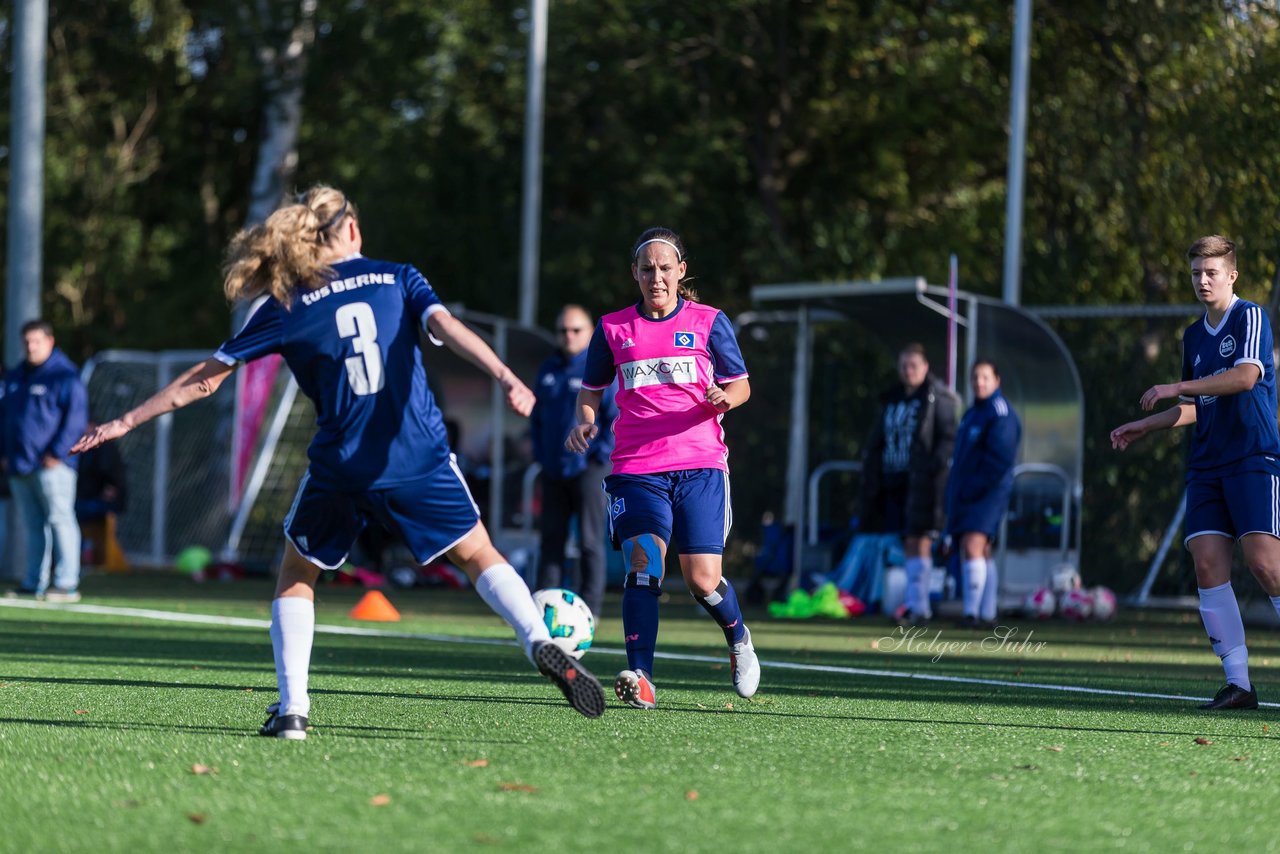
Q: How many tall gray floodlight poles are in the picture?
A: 3